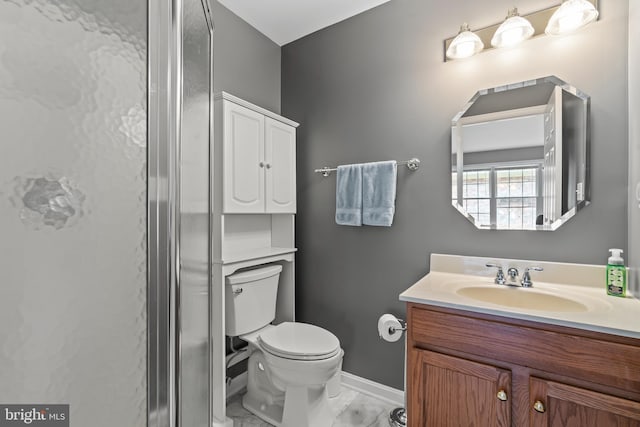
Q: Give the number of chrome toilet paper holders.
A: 1